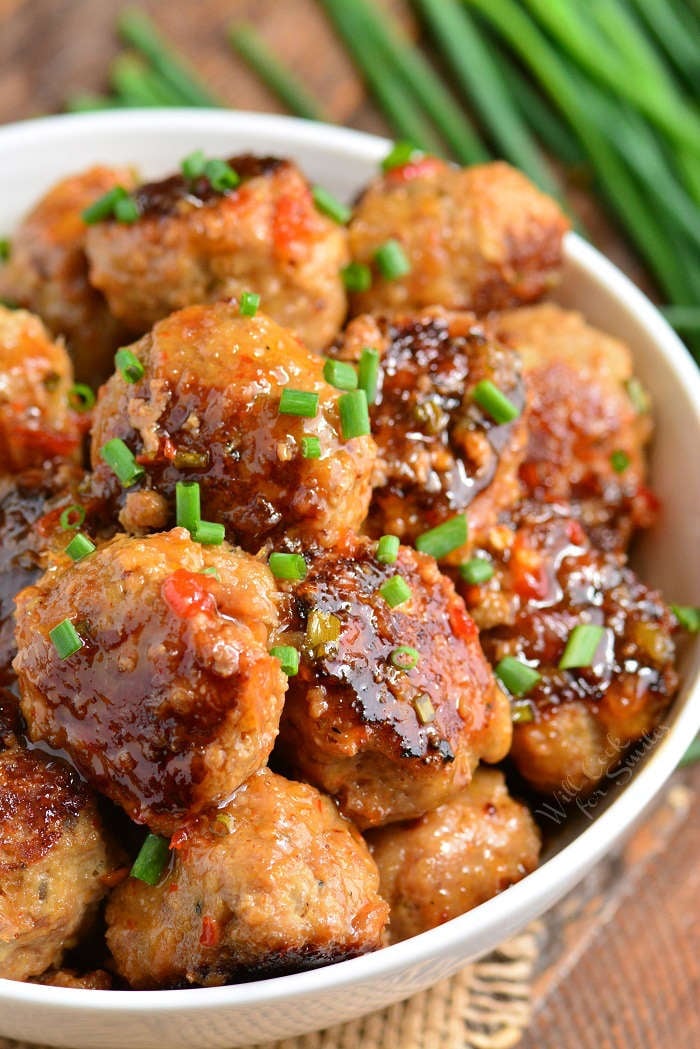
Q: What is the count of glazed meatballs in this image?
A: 14